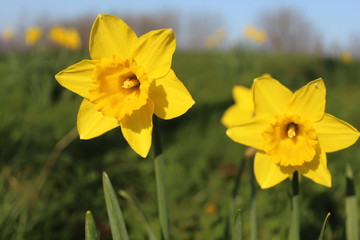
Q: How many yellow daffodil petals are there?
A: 12